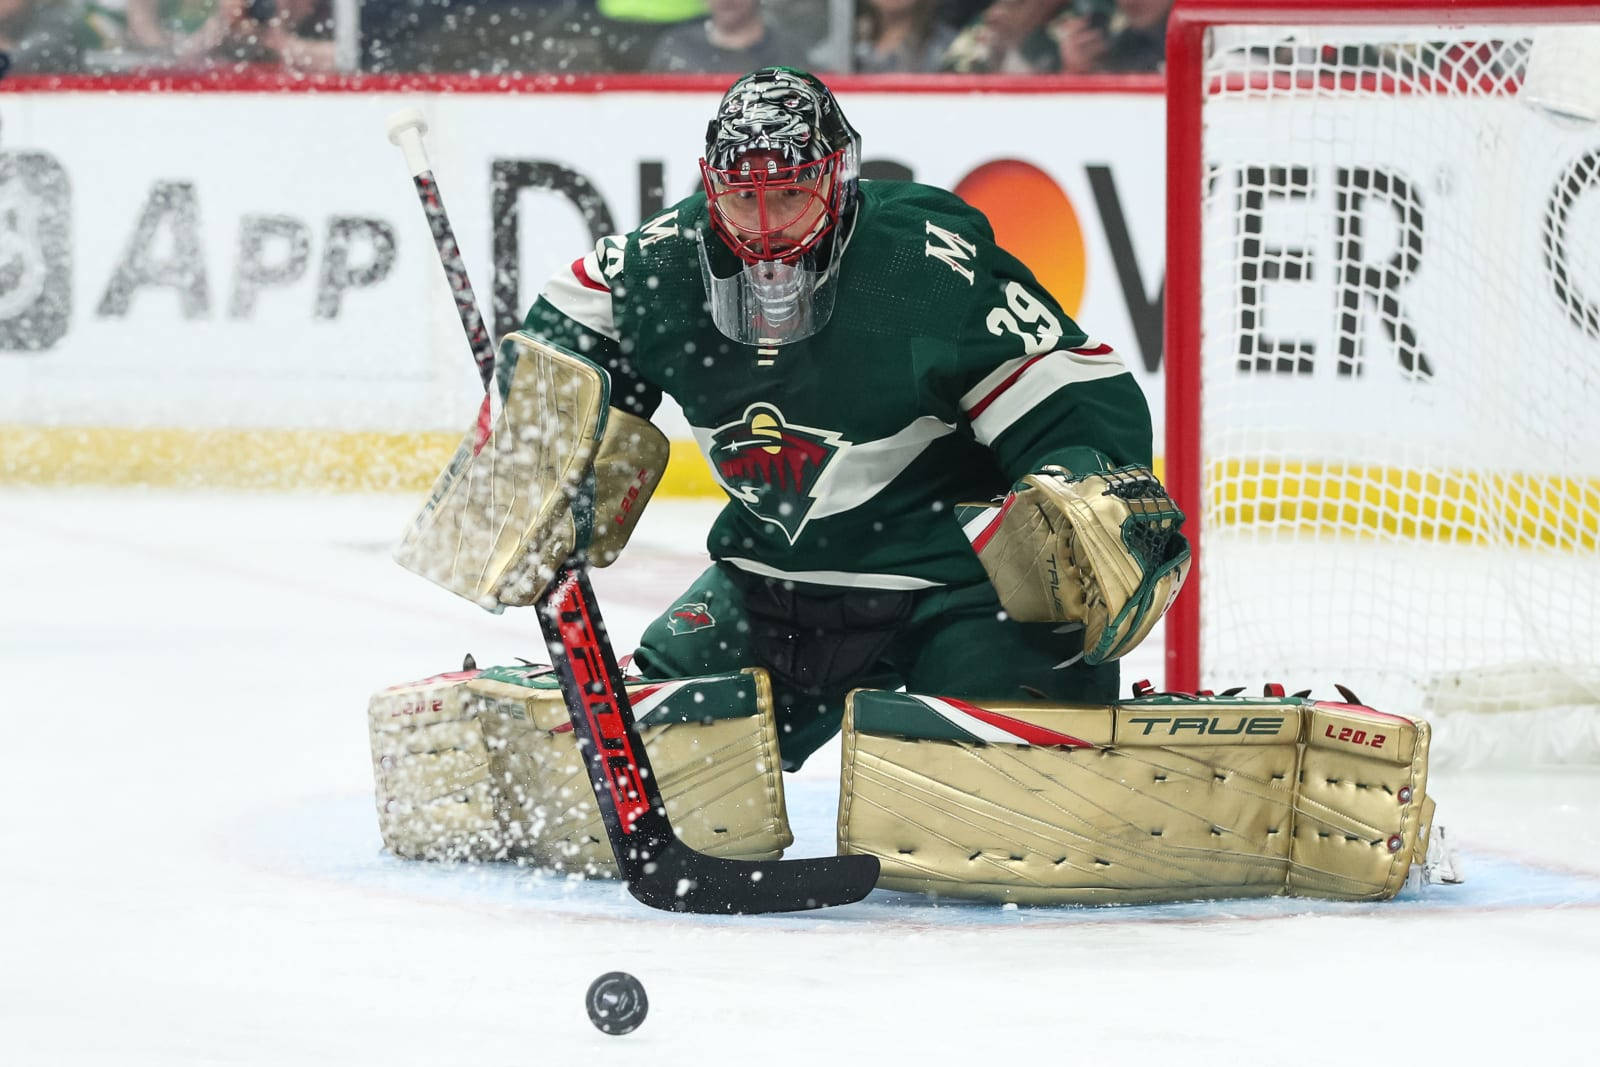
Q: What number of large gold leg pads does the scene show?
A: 2